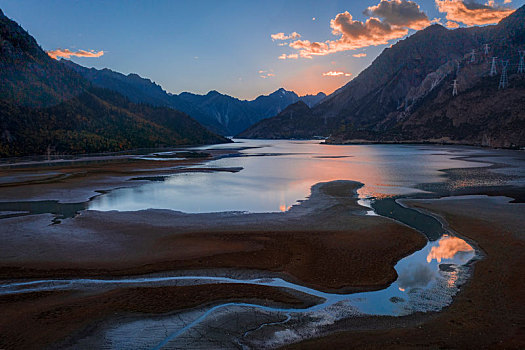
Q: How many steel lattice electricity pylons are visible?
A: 7